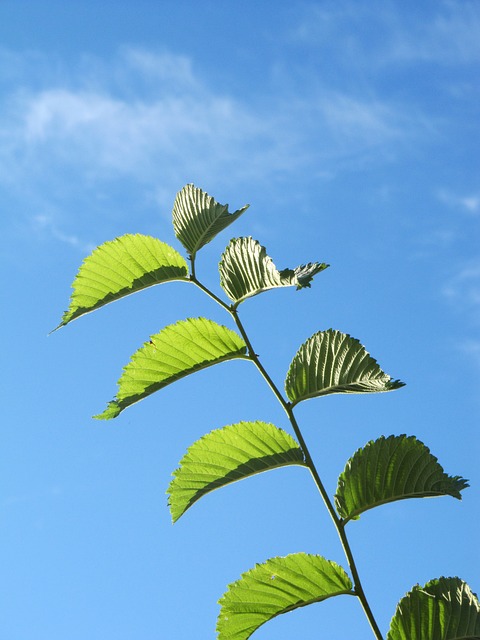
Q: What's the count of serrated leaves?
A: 9